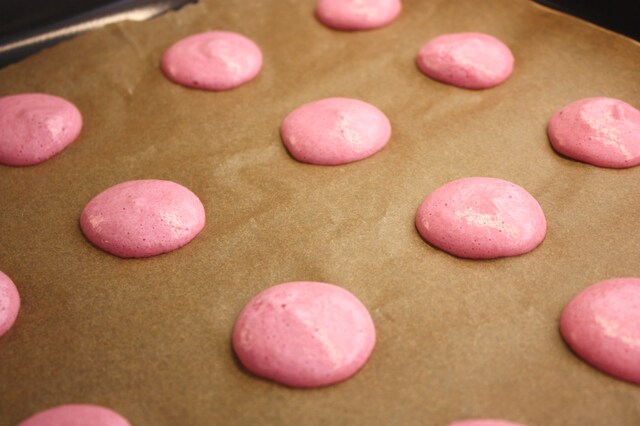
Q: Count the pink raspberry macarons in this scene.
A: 13